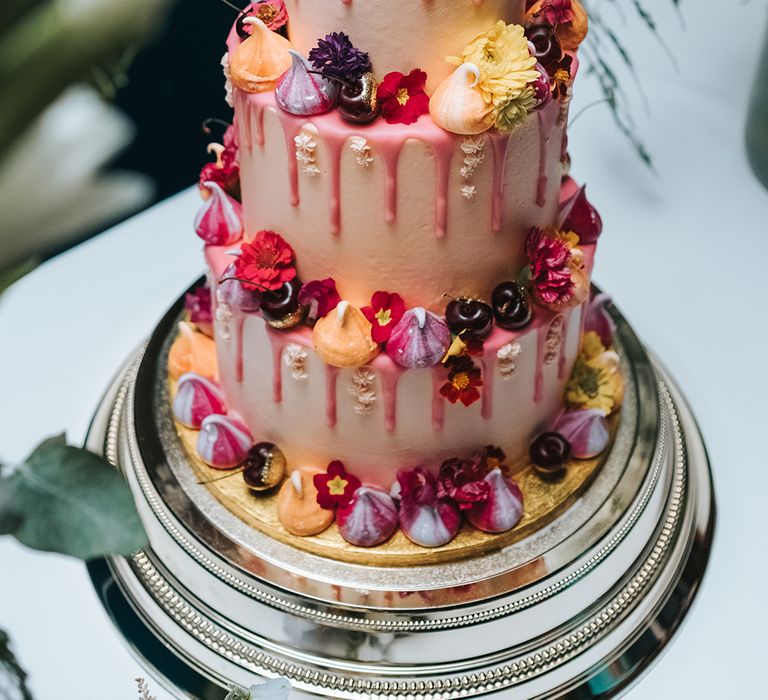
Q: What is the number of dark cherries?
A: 7